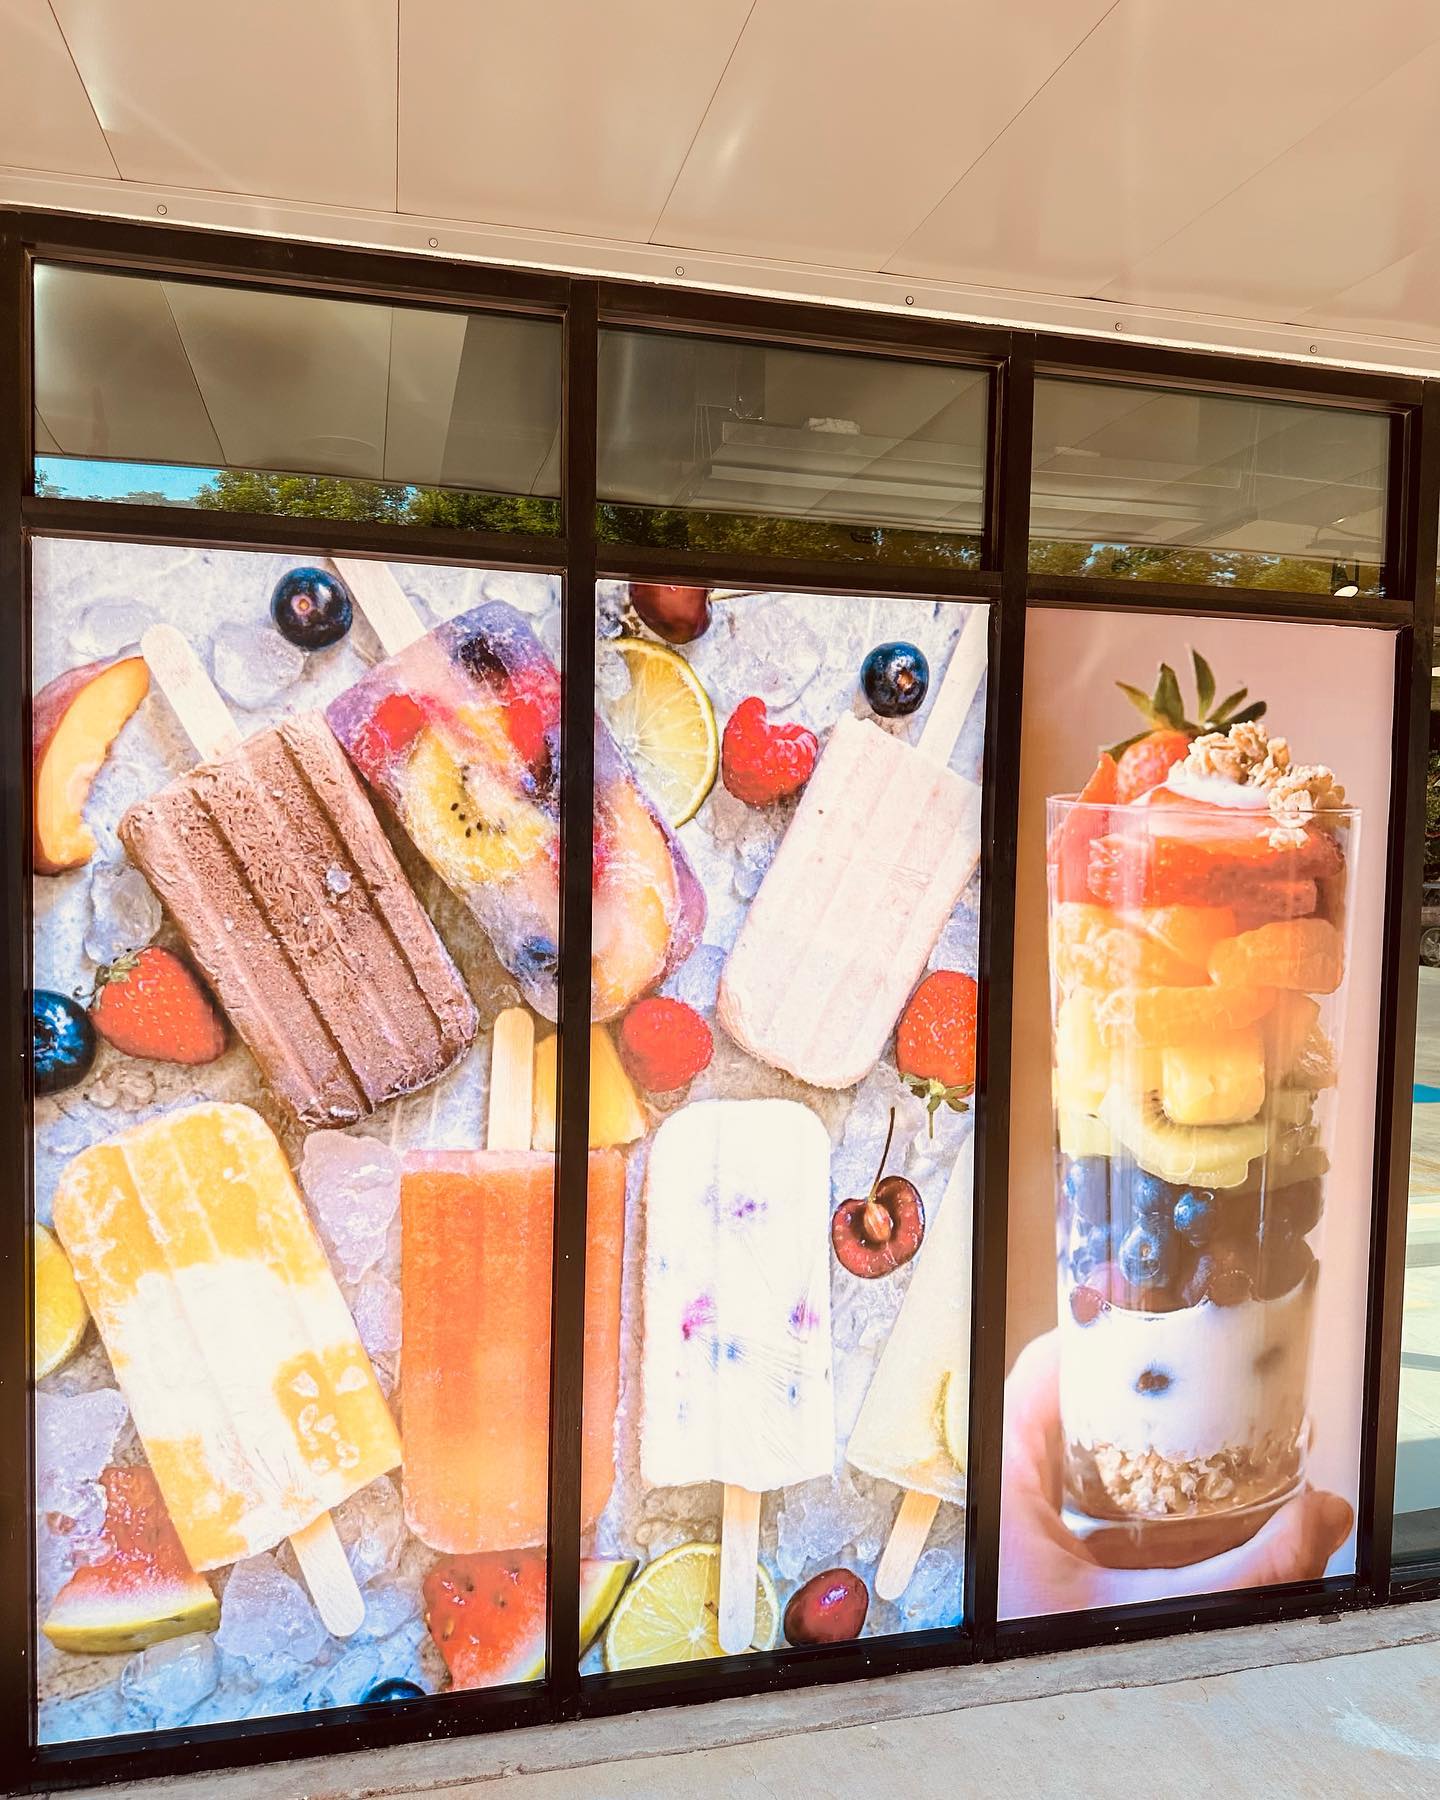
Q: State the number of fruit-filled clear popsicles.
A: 1